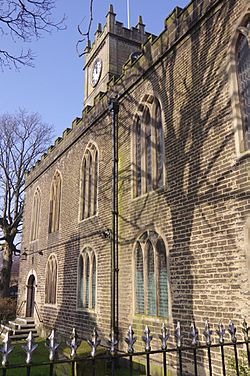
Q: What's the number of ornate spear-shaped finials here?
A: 15